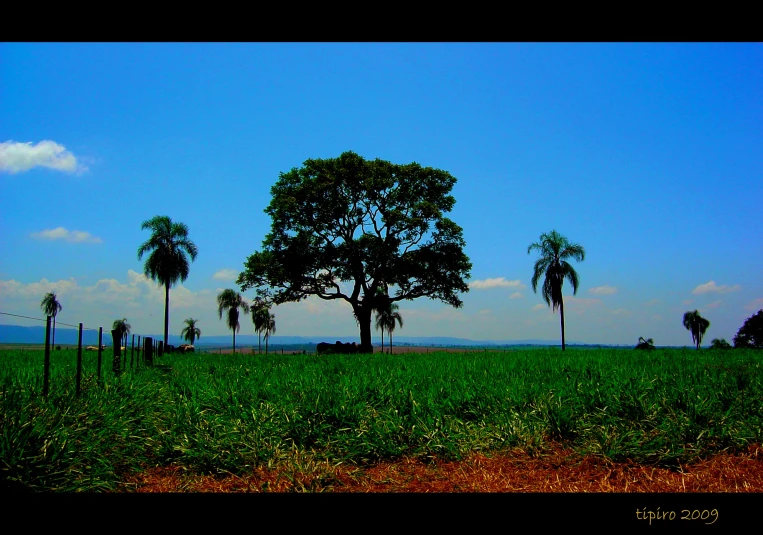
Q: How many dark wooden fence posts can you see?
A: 12